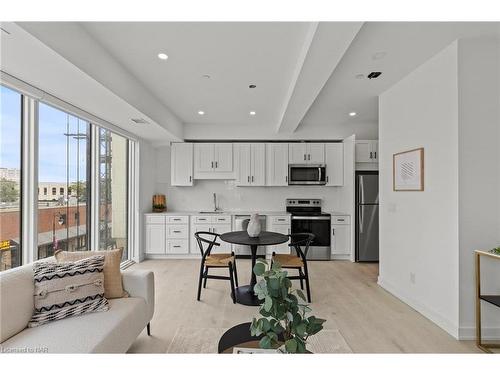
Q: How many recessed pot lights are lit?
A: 4